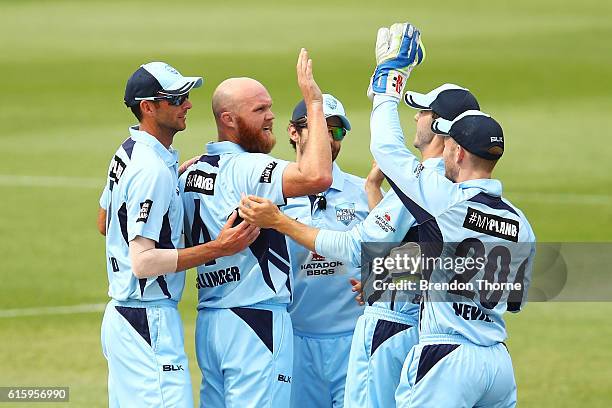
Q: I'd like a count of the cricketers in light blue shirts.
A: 5